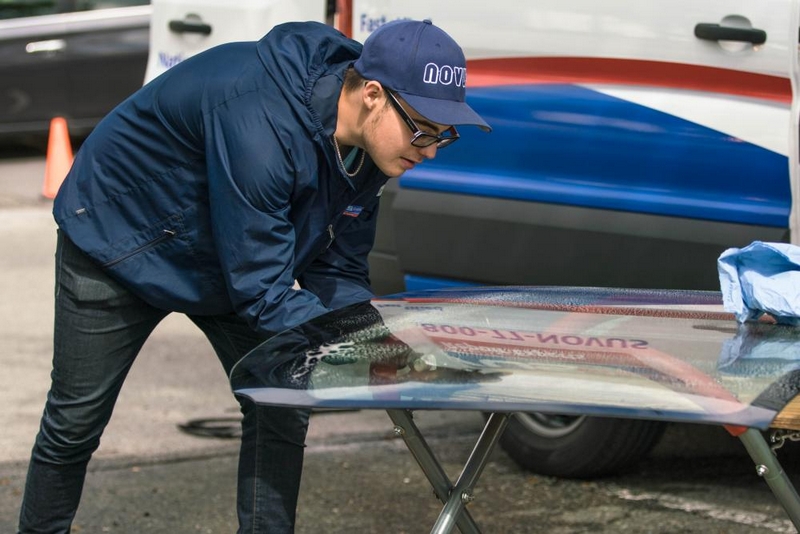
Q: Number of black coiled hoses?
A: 1